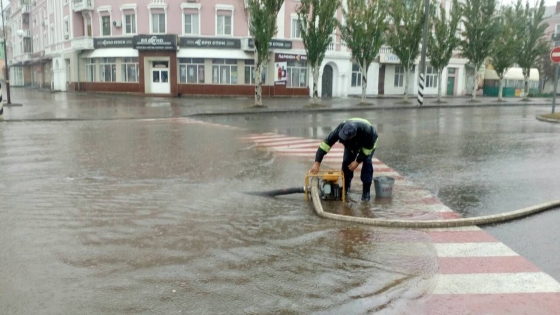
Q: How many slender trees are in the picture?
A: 8